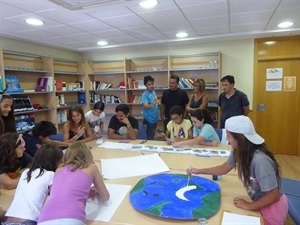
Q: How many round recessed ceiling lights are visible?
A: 5